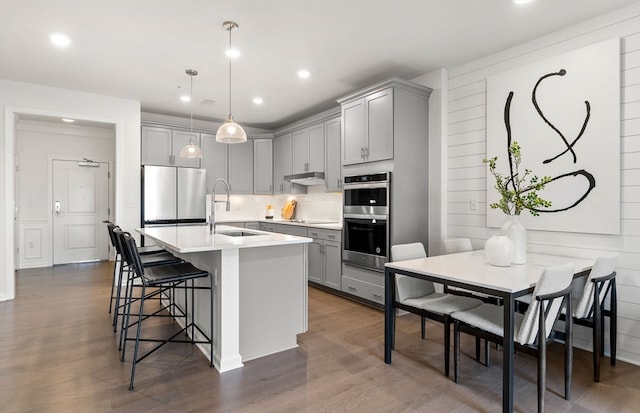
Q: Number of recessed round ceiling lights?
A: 7